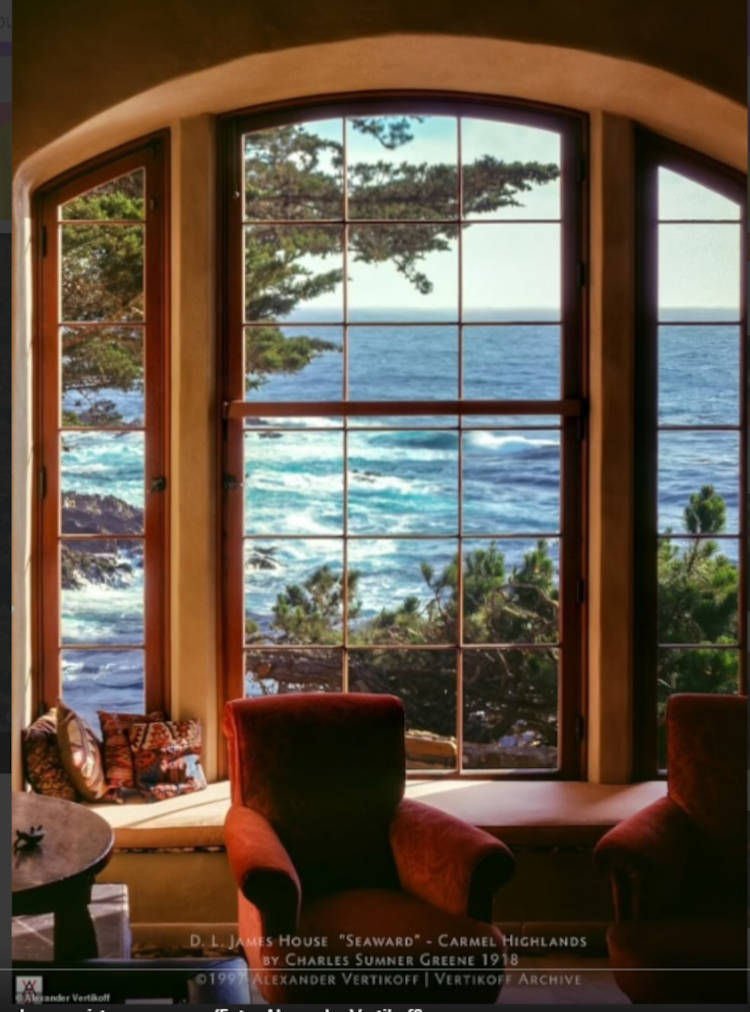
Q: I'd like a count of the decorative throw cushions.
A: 4